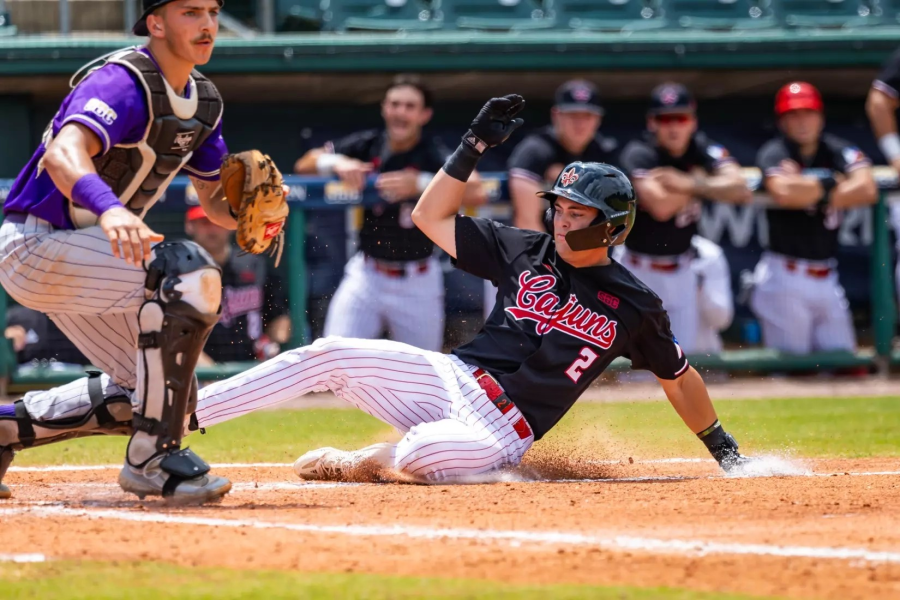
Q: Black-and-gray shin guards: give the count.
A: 2